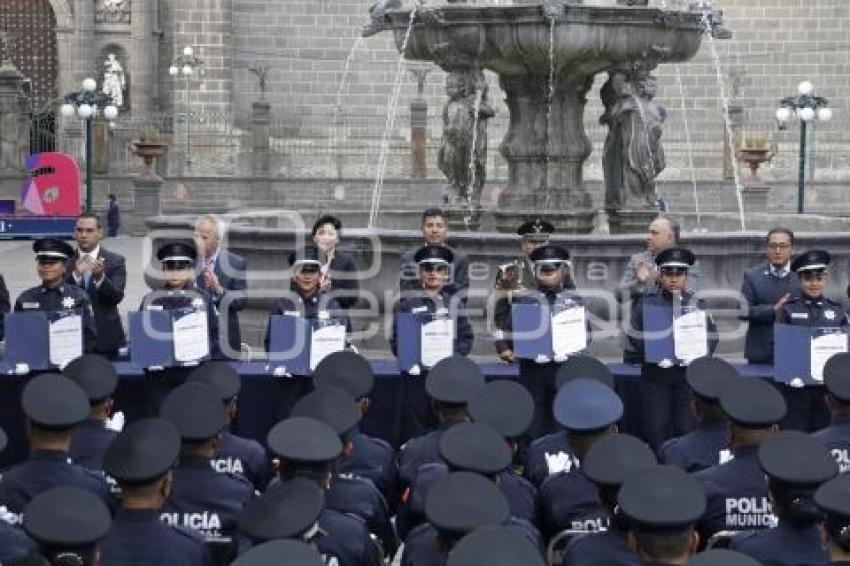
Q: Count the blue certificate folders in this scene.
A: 7